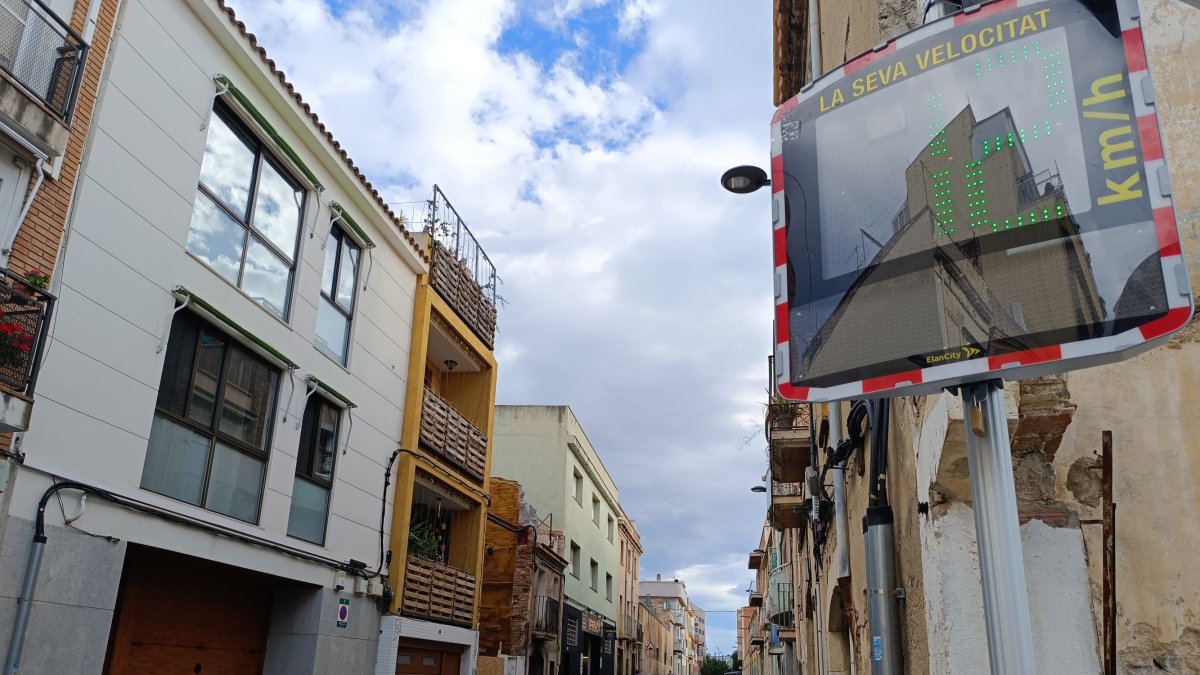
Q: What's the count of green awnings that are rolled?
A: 4